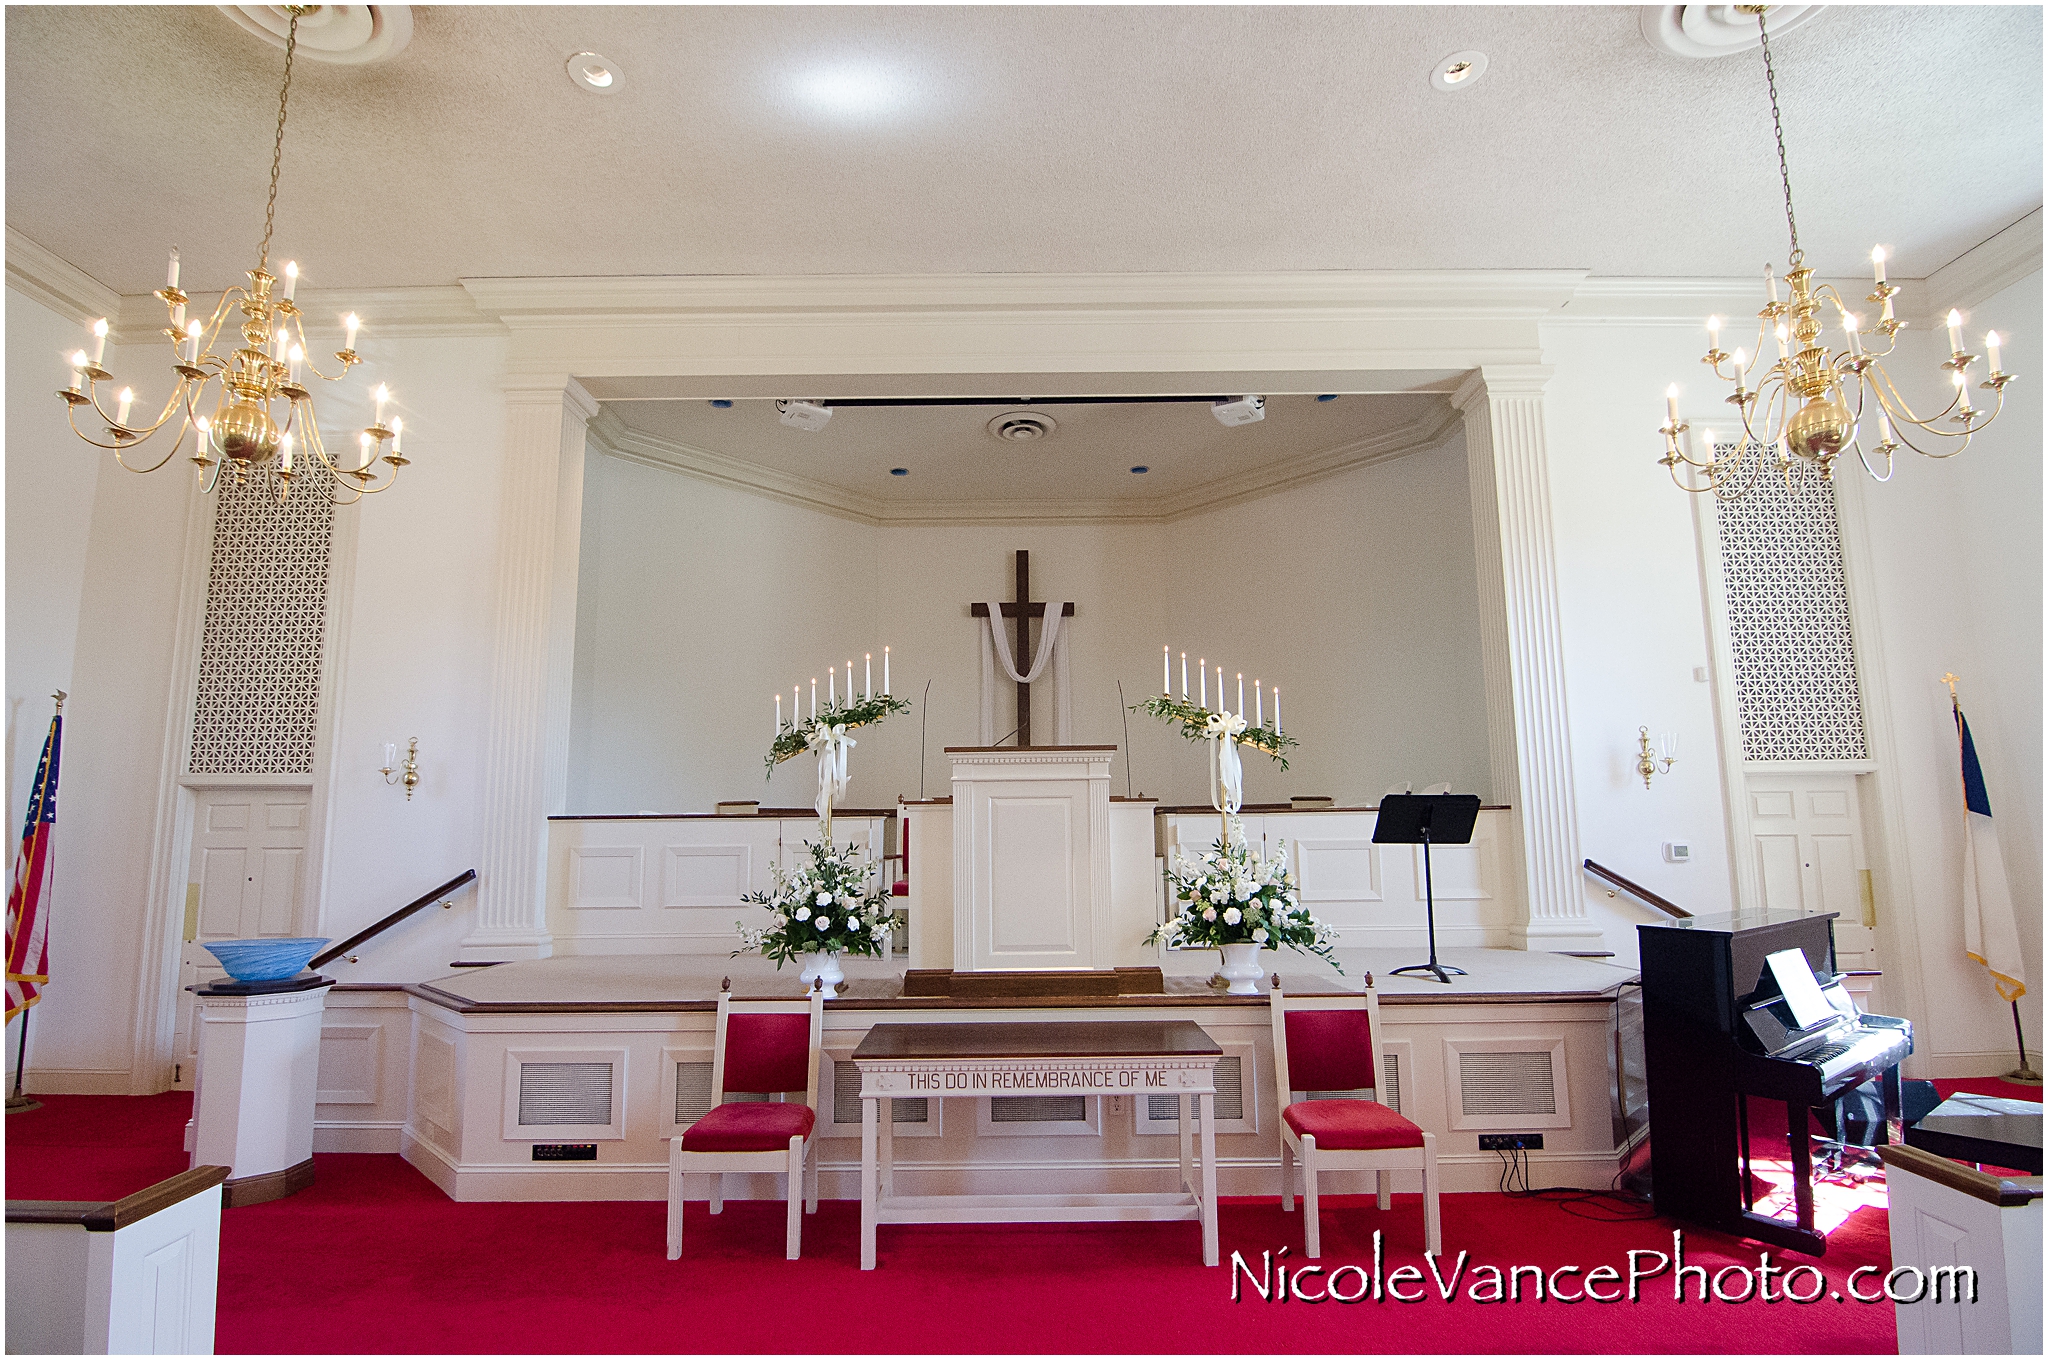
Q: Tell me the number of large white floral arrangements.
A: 2